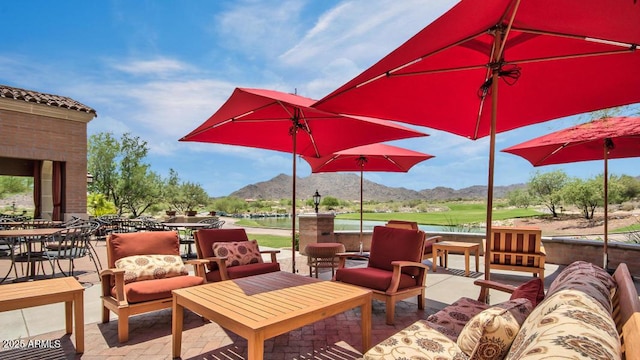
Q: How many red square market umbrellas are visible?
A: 4